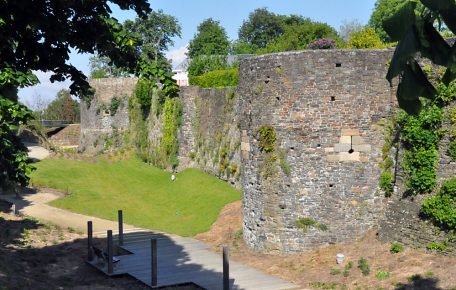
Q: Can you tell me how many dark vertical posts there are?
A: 5